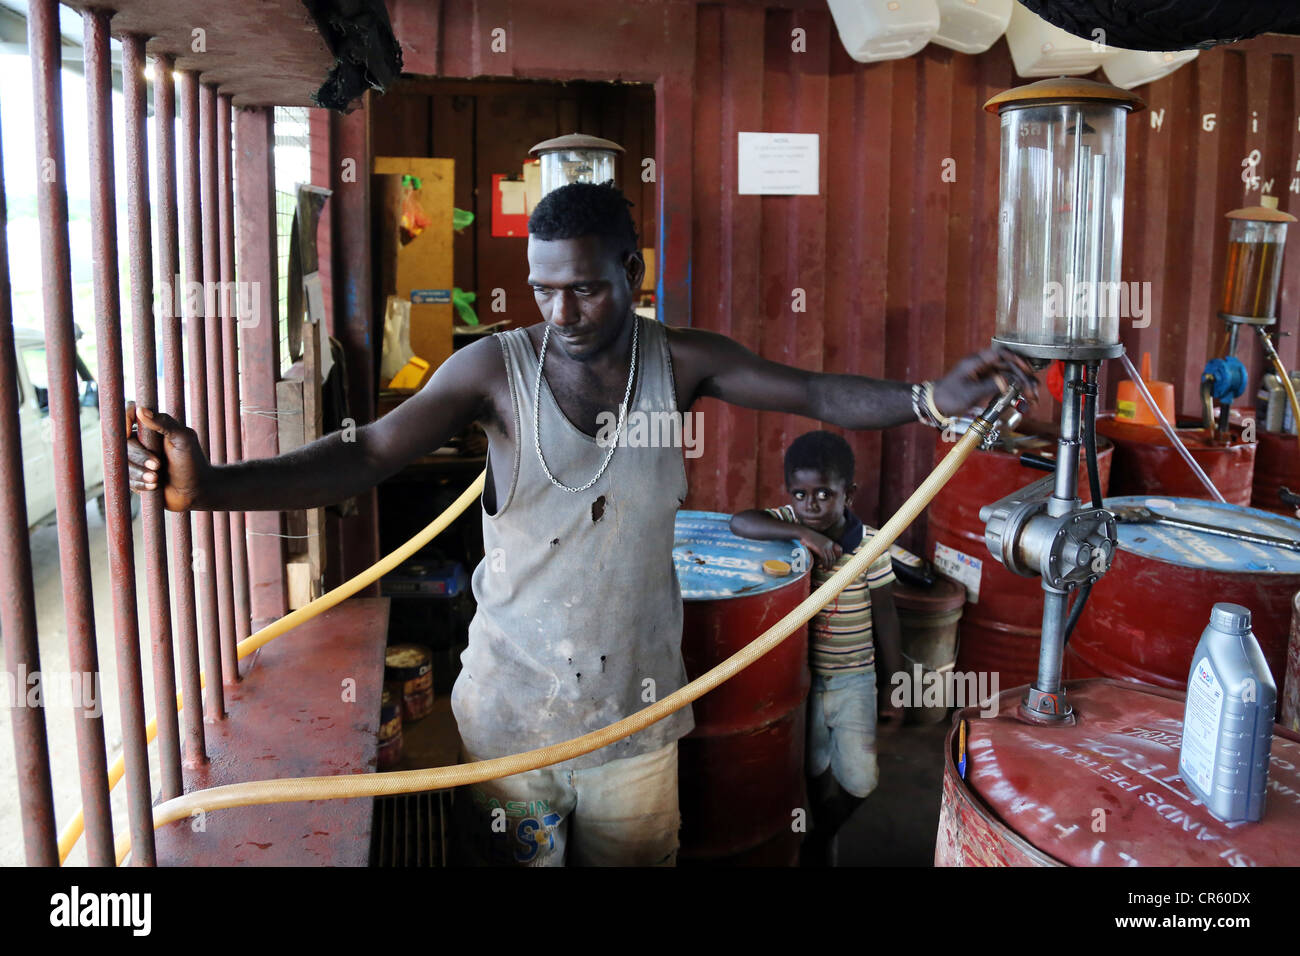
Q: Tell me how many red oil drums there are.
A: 6